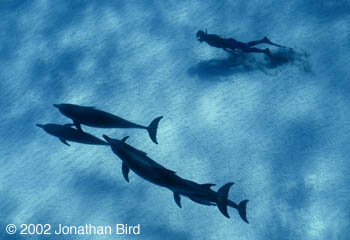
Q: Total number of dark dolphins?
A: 4